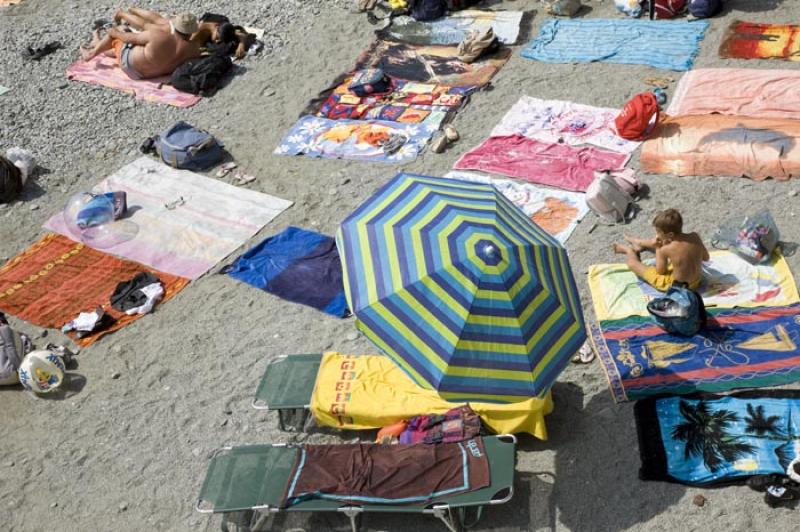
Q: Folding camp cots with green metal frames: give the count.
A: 2